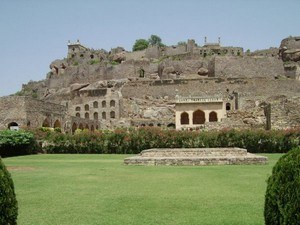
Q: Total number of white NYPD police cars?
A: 0